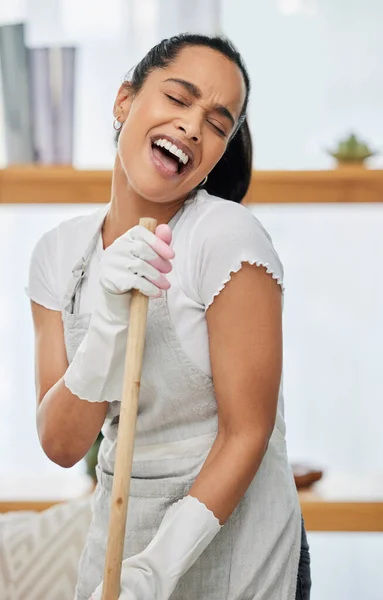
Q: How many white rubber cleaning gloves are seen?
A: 2